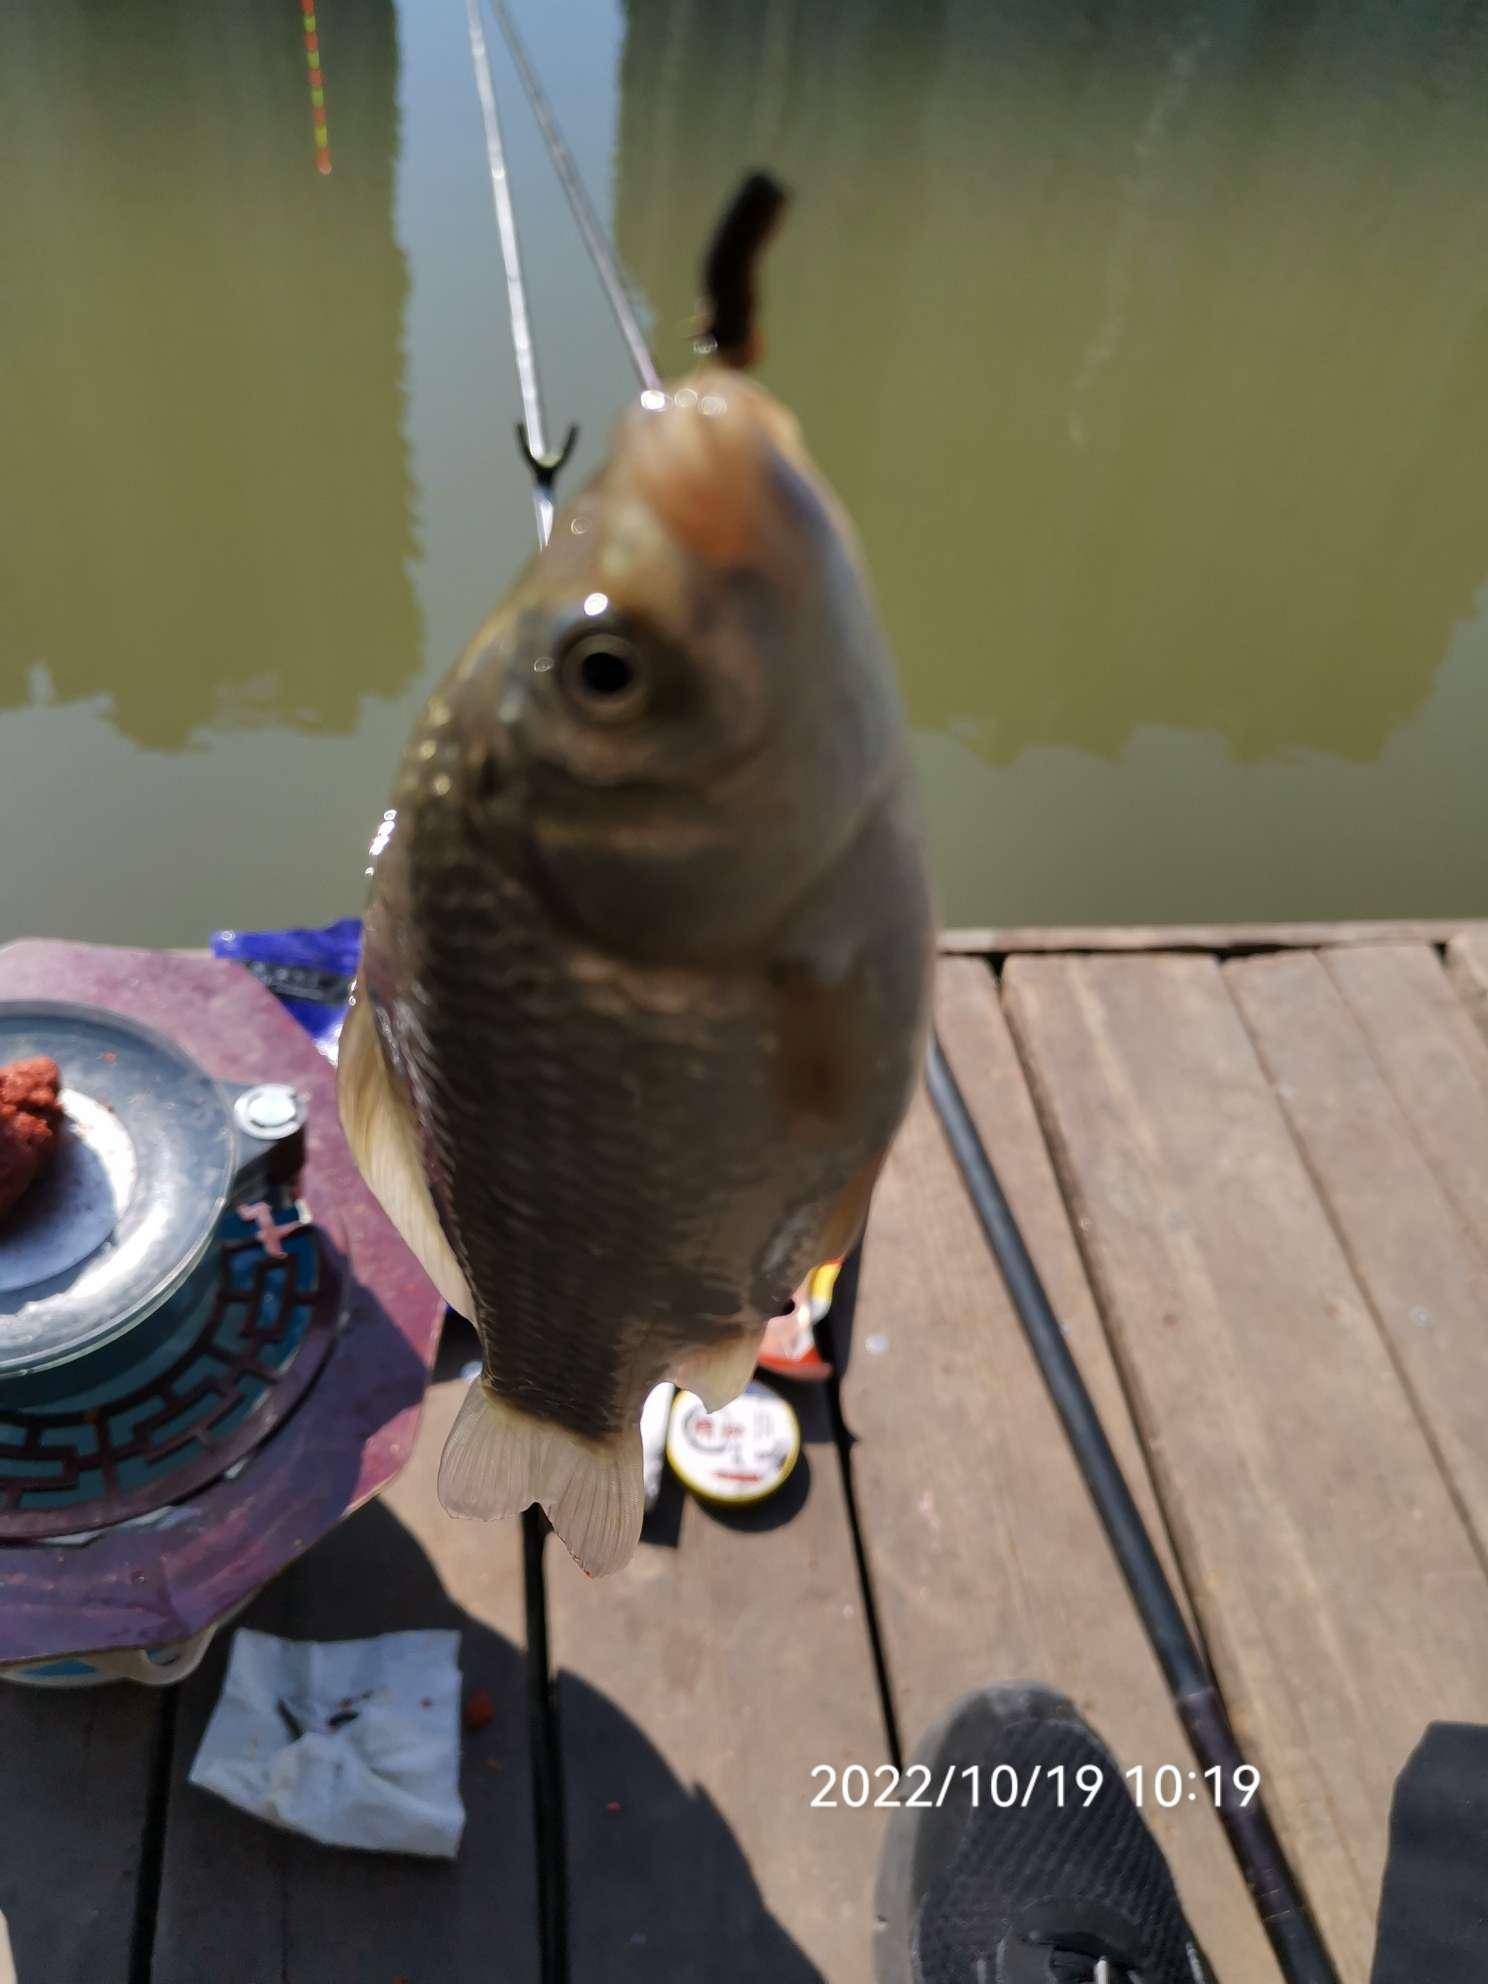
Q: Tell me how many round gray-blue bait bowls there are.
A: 1